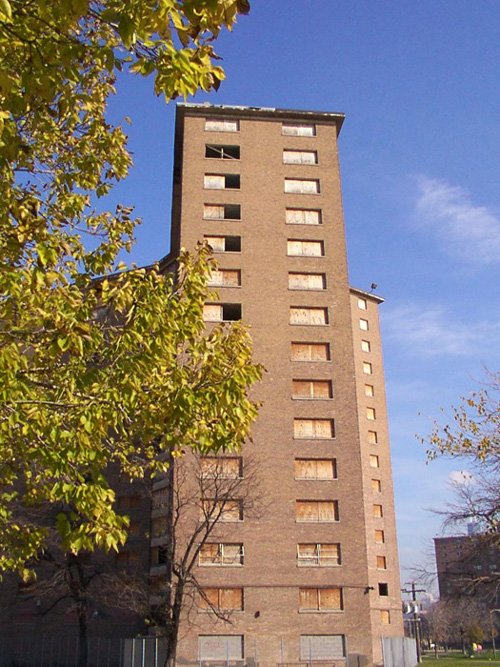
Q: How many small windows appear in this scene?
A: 14